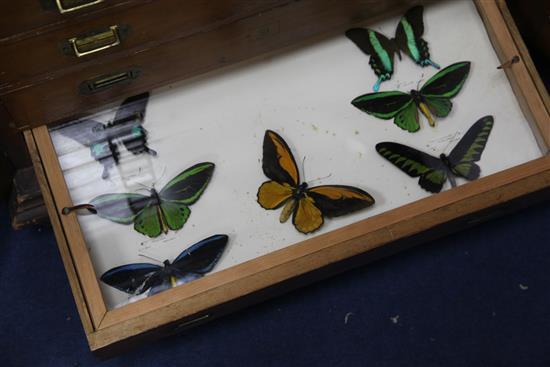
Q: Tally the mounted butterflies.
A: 7